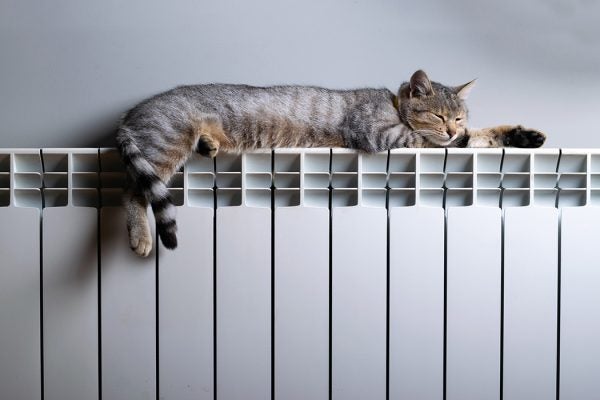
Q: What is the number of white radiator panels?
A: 11